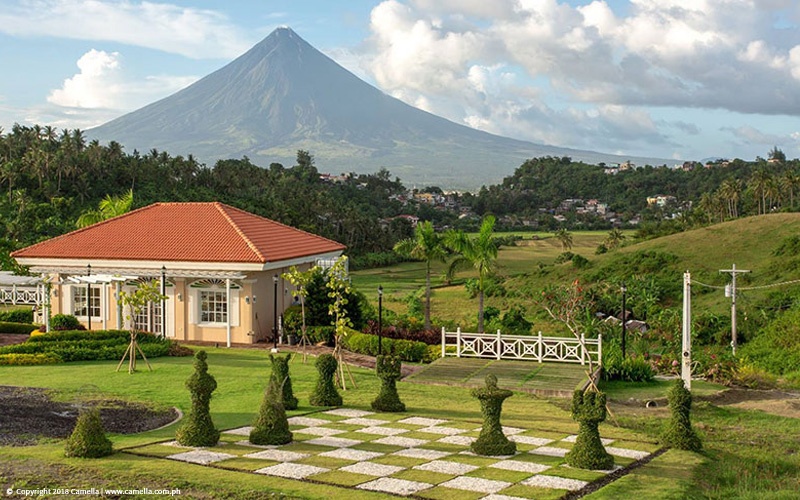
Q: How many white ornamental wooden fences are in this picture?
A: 2